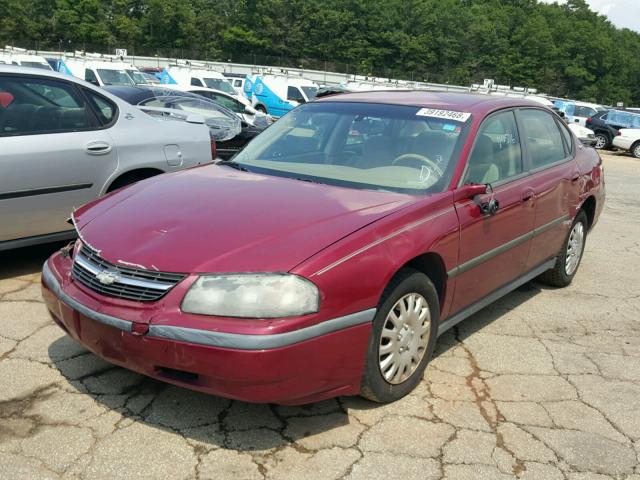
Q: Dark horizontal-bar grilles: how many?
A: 1